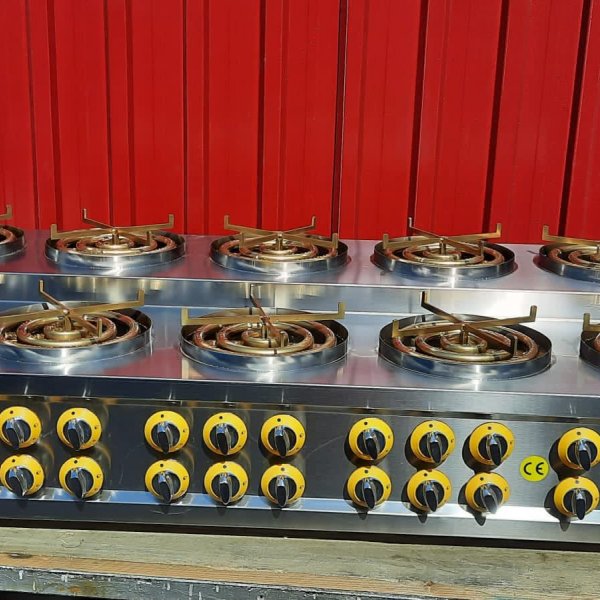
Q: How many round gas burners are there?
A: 9